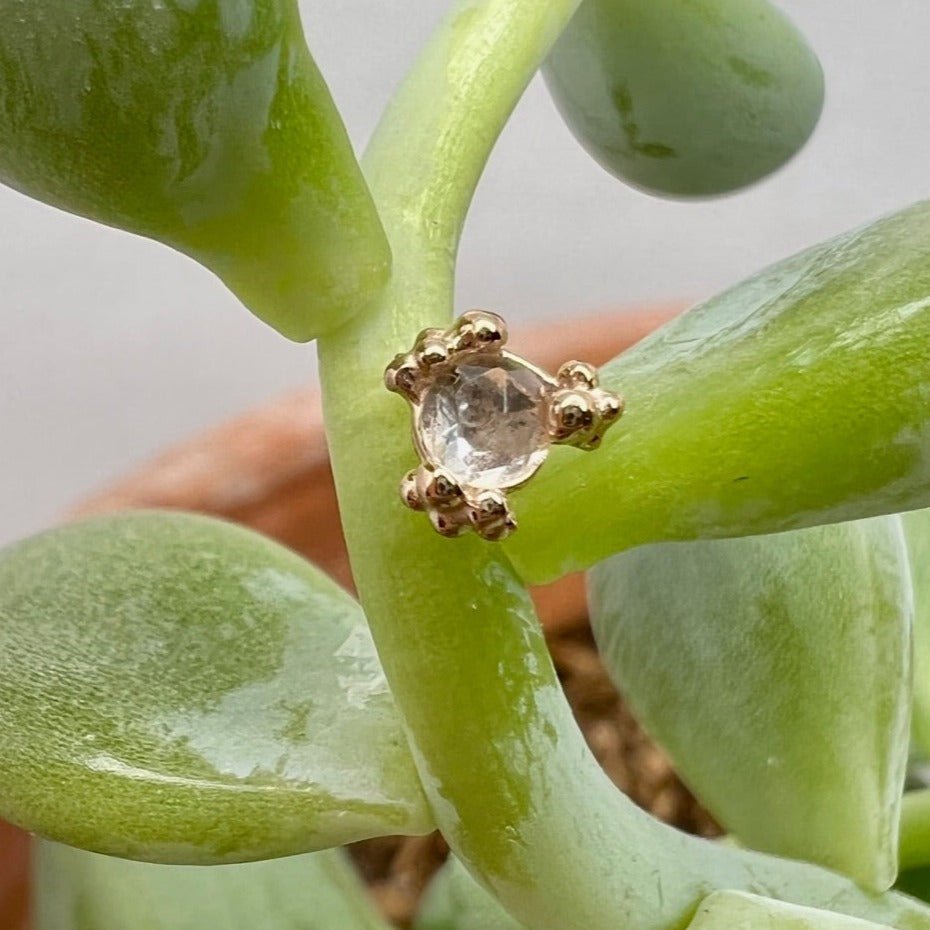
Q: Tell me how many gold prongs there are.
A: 3